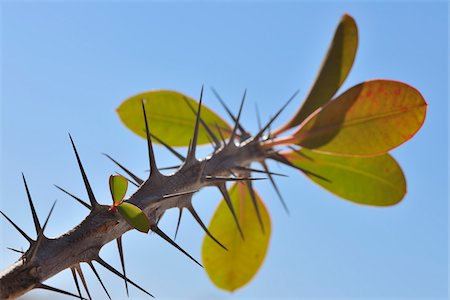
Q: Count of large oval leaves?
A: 5